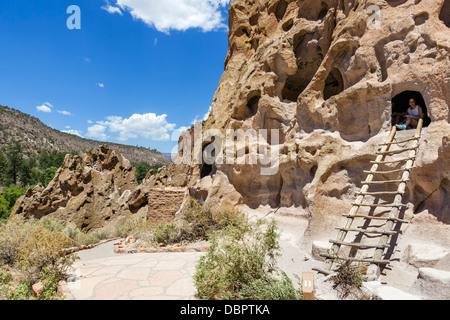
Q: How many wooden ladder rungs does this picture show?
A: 12